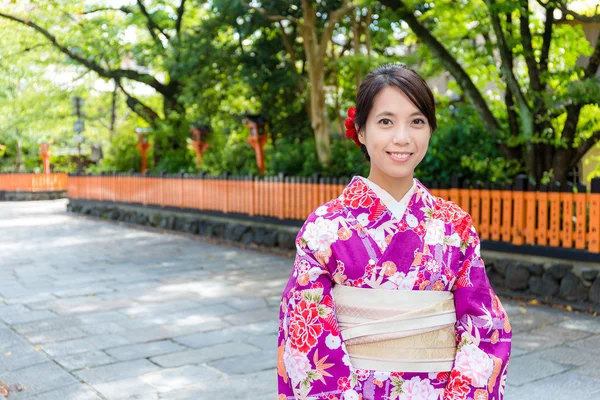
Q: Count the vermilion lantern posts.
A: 4